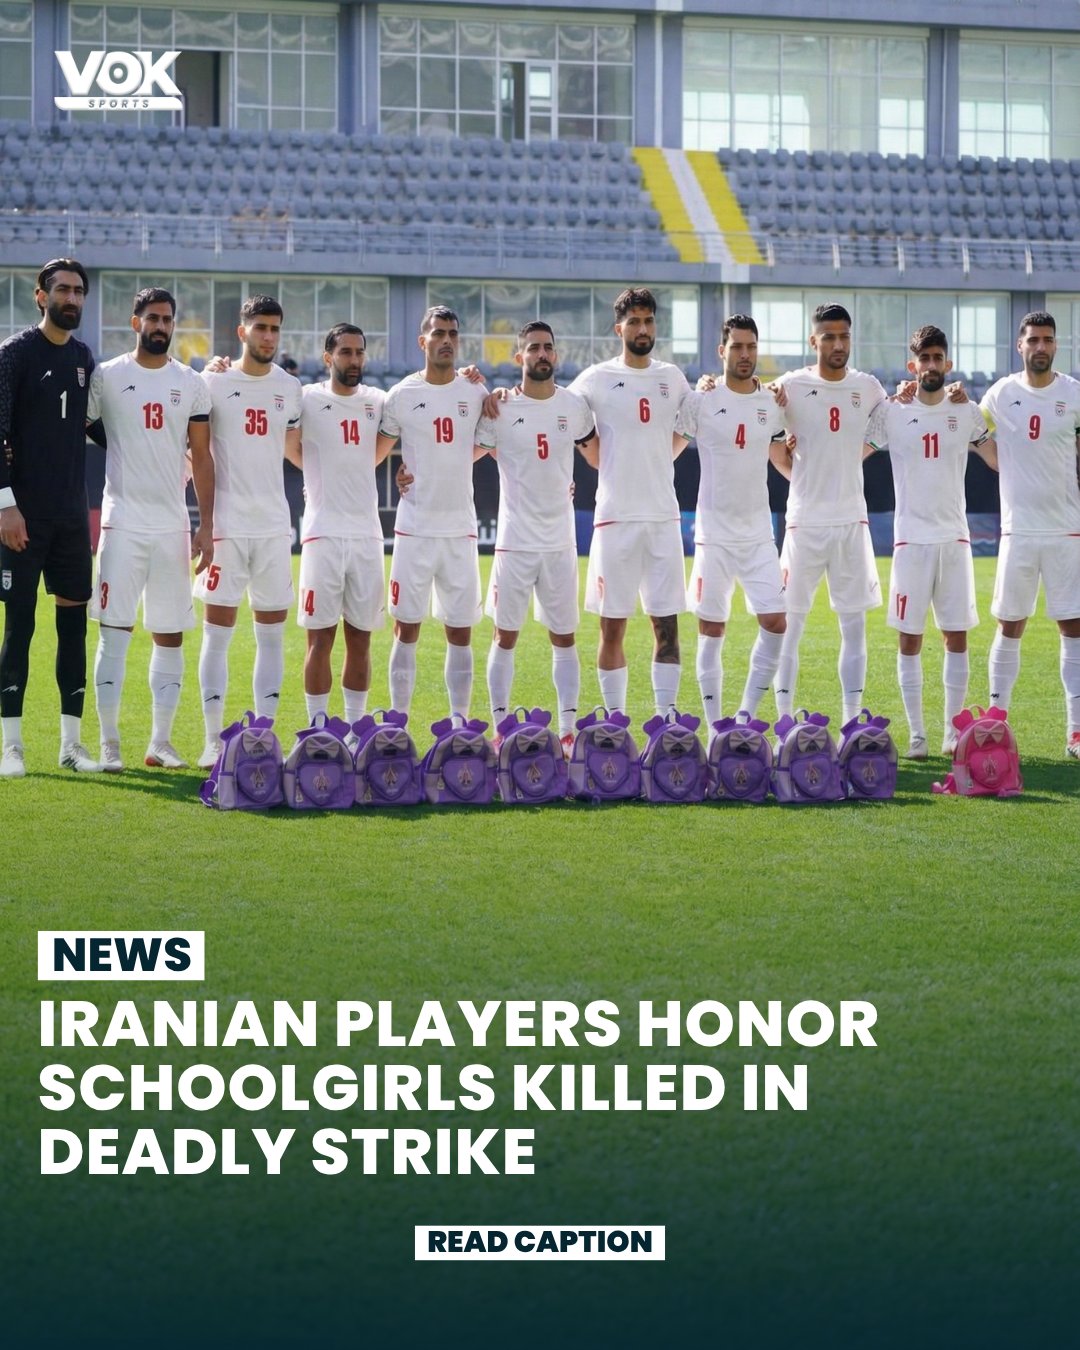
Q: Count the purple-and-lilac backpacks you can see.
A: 10